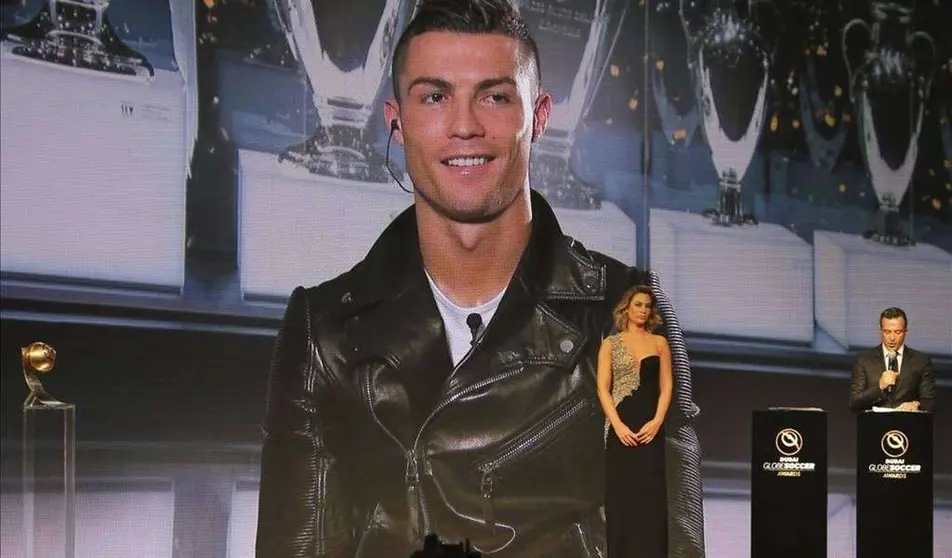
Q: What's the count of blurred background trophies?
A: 5